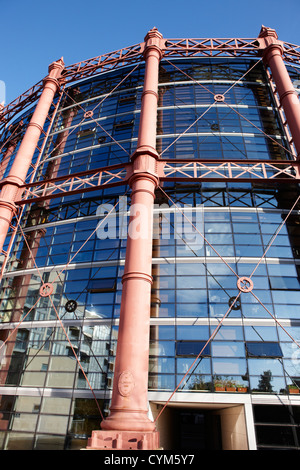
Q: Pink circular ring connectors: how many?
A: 4